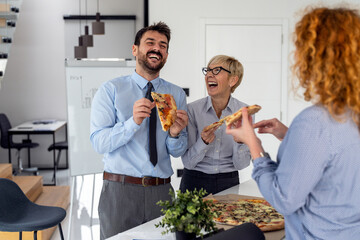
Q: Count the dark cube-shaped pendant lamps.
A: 3